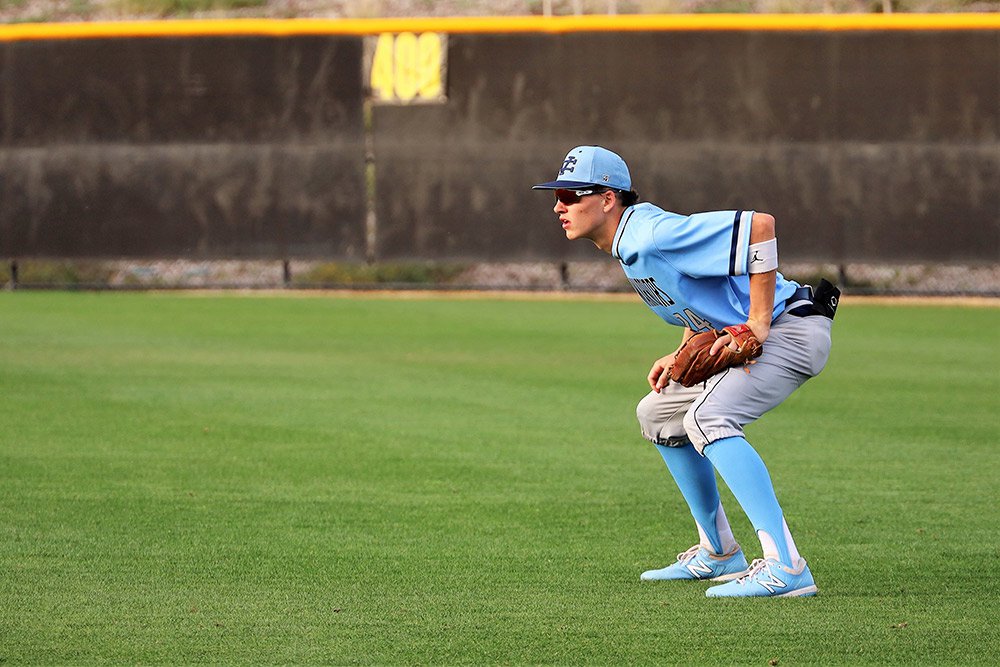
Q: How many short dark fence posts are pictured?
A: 4